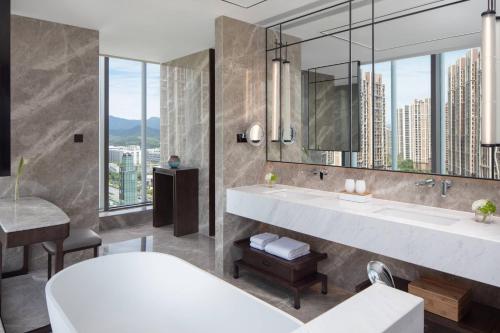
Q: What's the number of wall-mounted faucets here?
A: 2